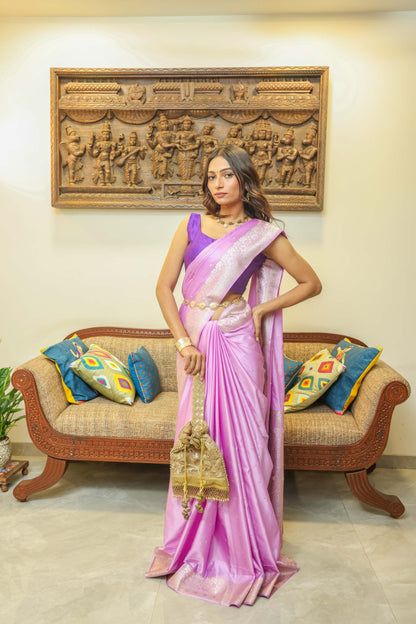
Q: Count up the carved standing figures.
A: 10